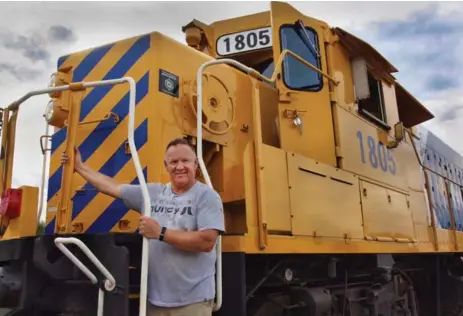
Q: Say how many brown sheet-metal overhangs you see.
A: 2